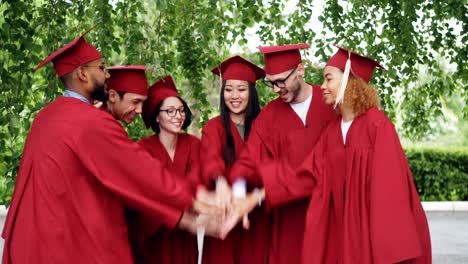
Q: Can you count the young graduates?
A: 6